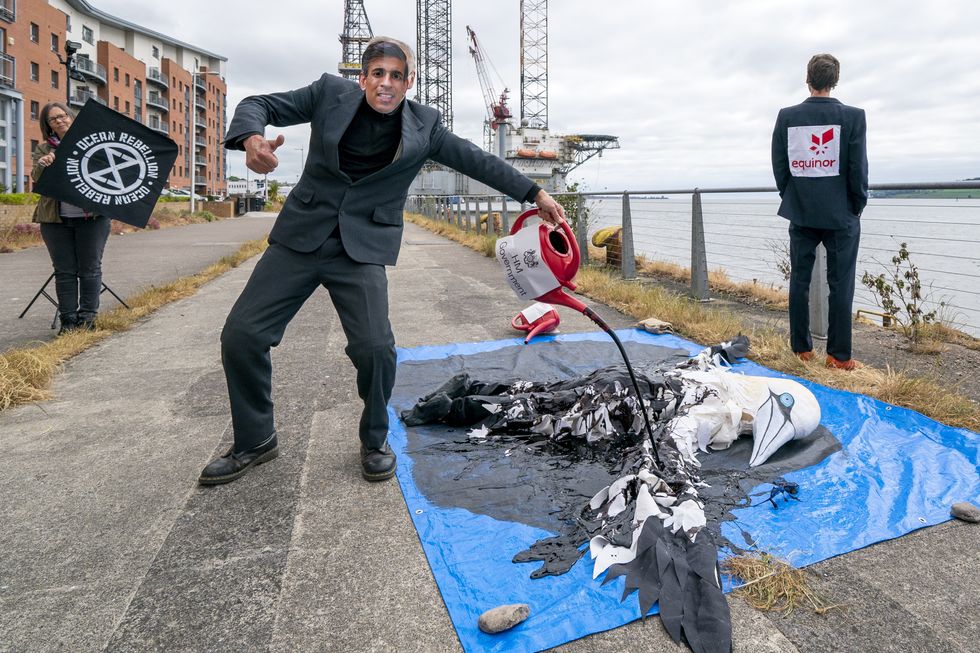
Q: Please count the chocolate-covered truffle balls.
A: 0